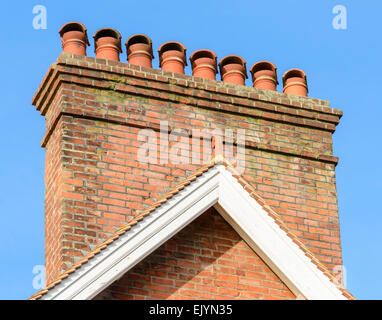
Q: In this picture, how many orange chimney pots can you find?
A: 8